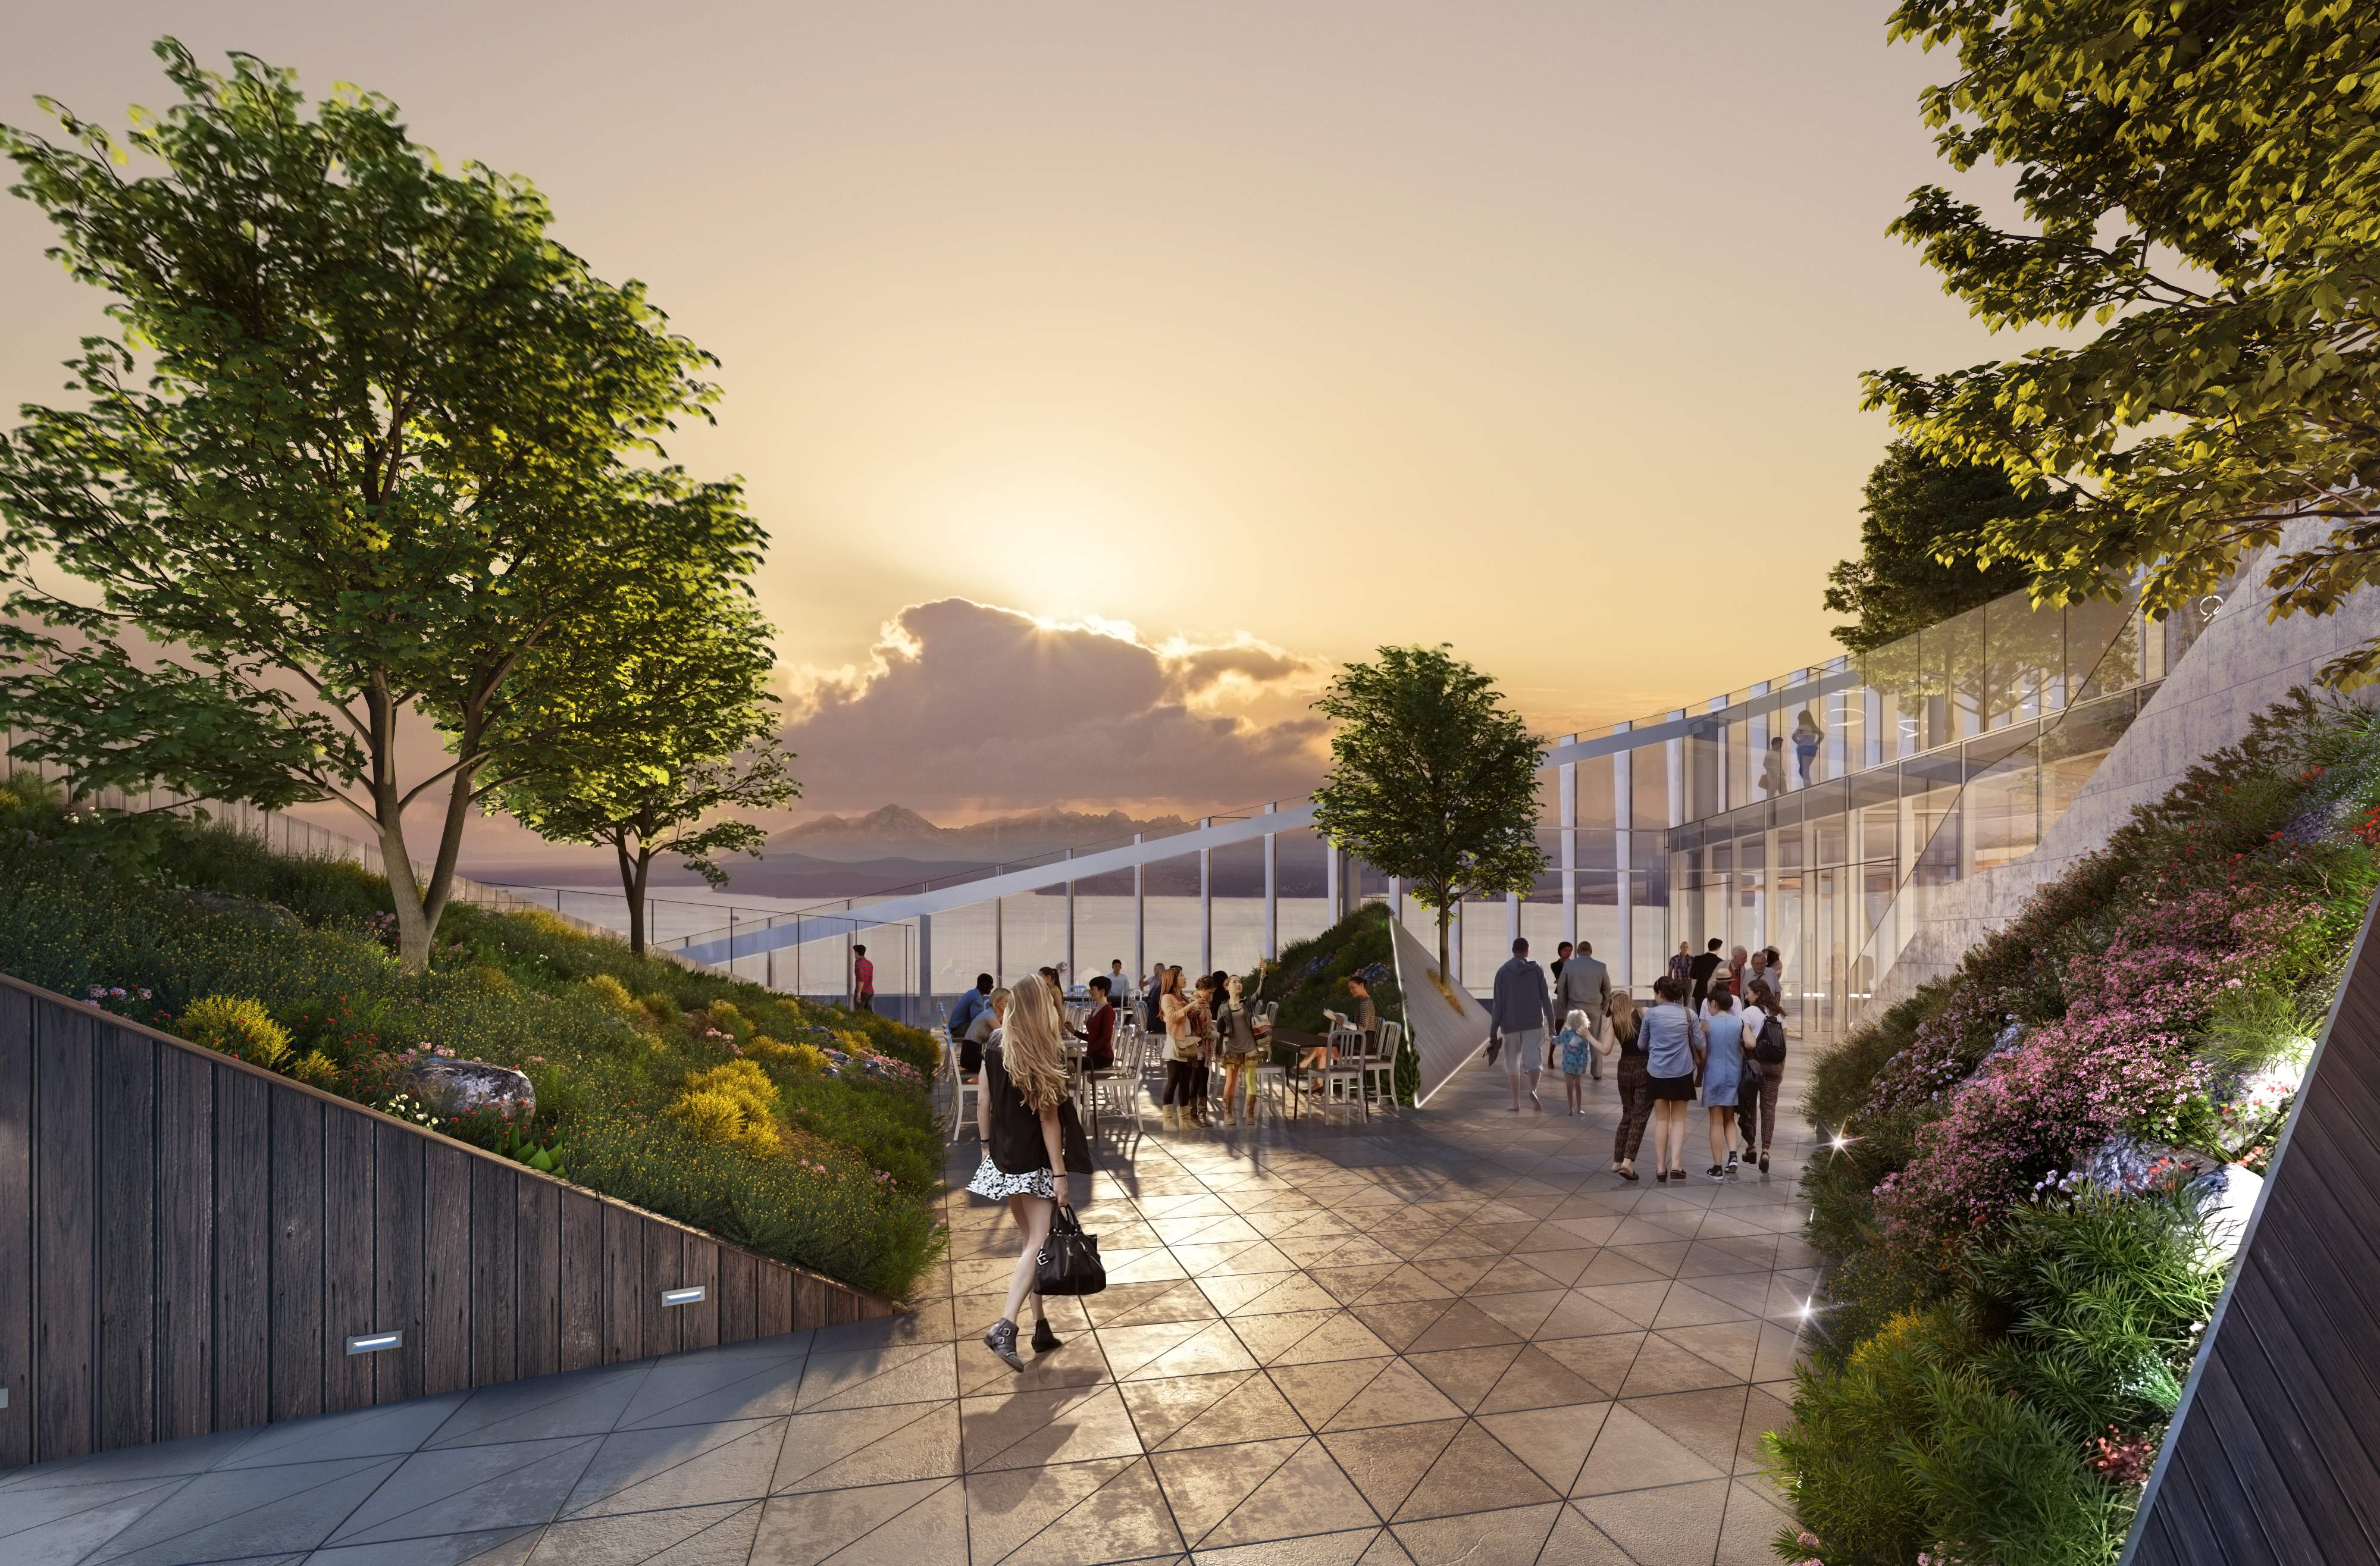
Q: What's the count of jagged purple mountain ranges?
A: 1